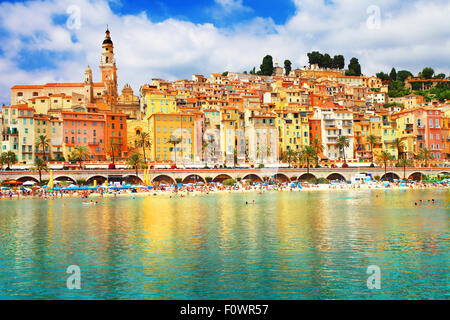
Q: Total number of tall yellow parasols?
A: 3